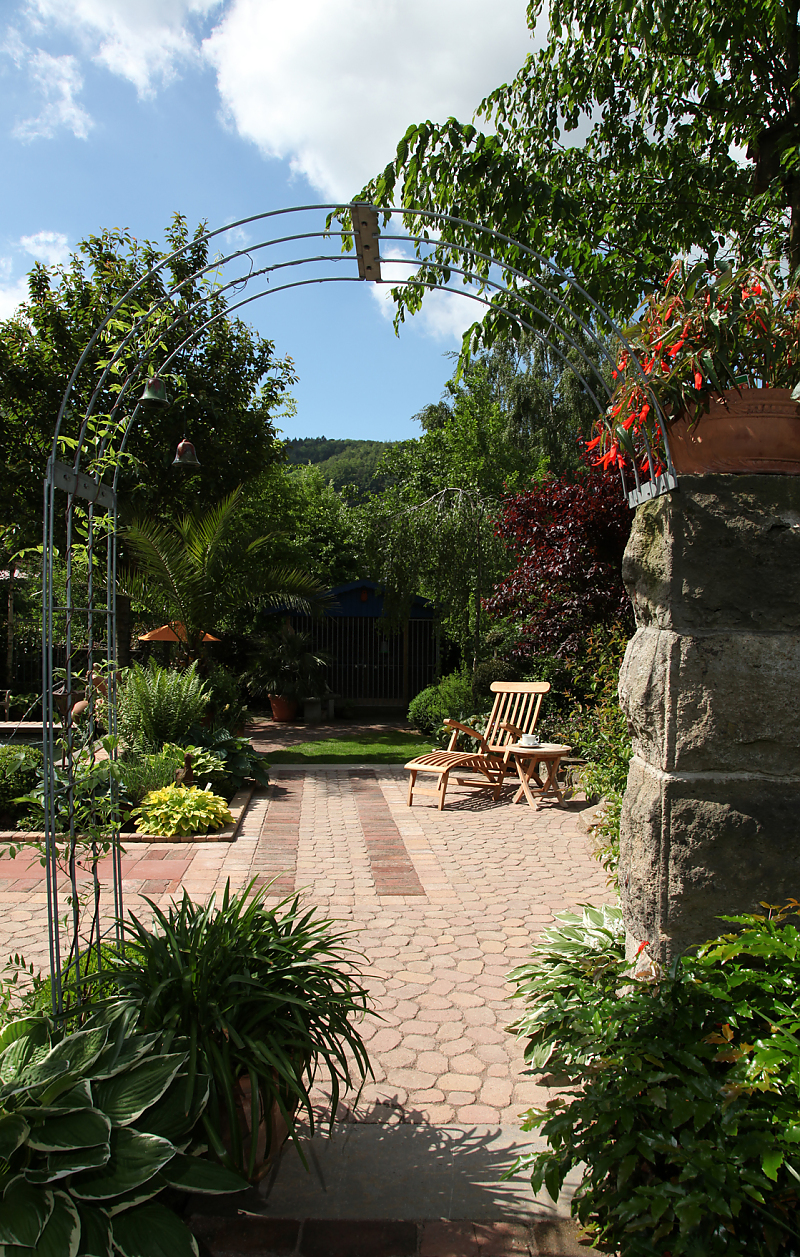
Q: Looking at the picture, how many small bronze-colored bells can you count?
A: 2